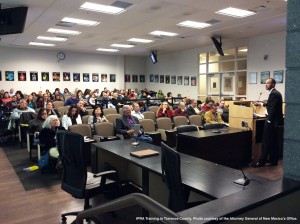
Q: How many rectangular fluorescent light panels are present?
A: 11